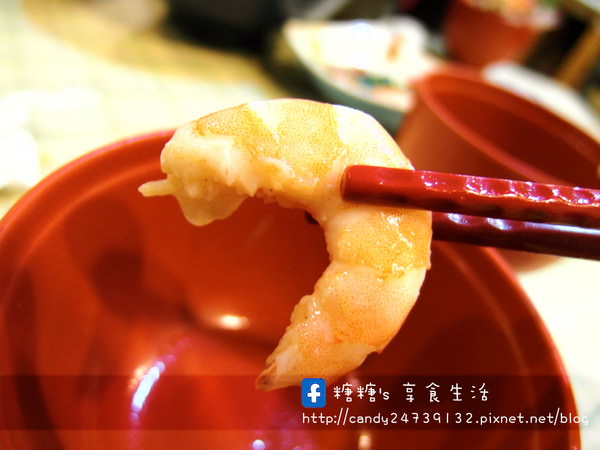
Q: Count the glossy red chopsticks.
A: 2